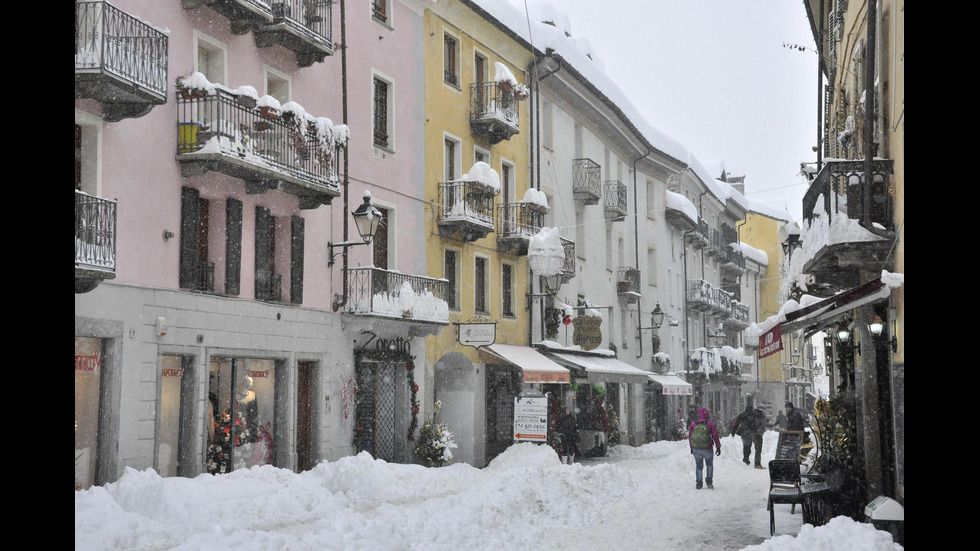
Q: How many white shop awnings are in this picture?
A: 3